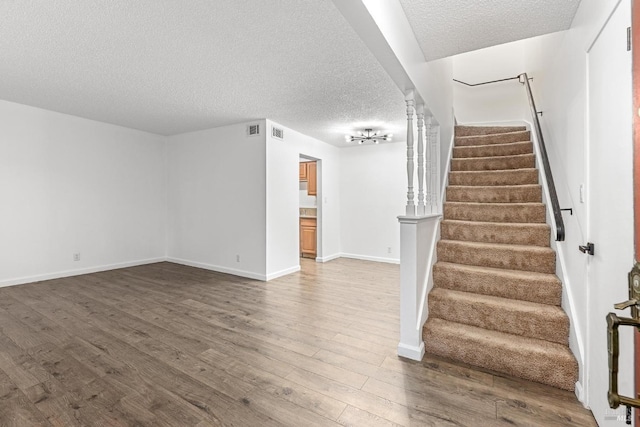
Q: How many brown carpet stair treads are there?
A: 12